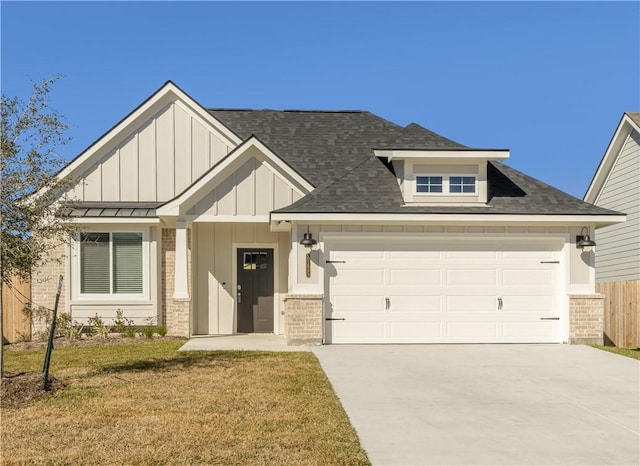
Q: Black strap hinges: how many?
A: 4